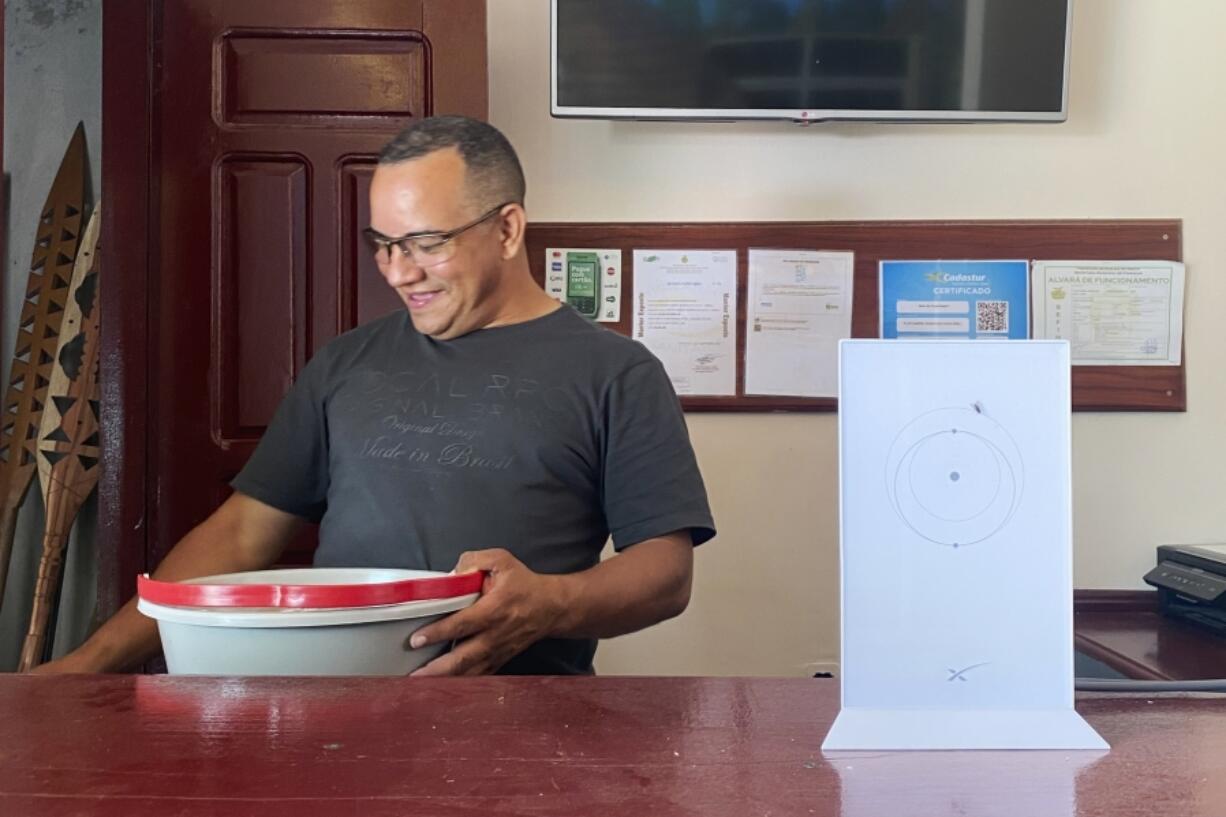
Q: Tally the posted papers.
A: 5